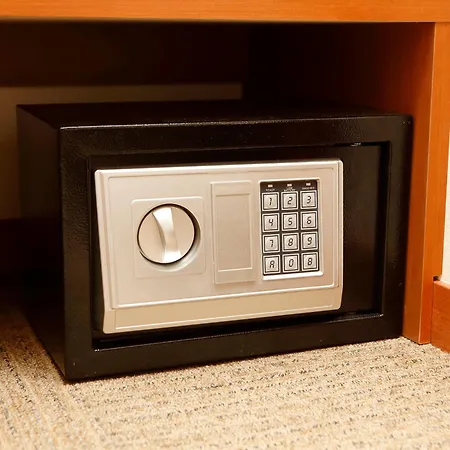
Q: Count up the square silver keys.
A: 12